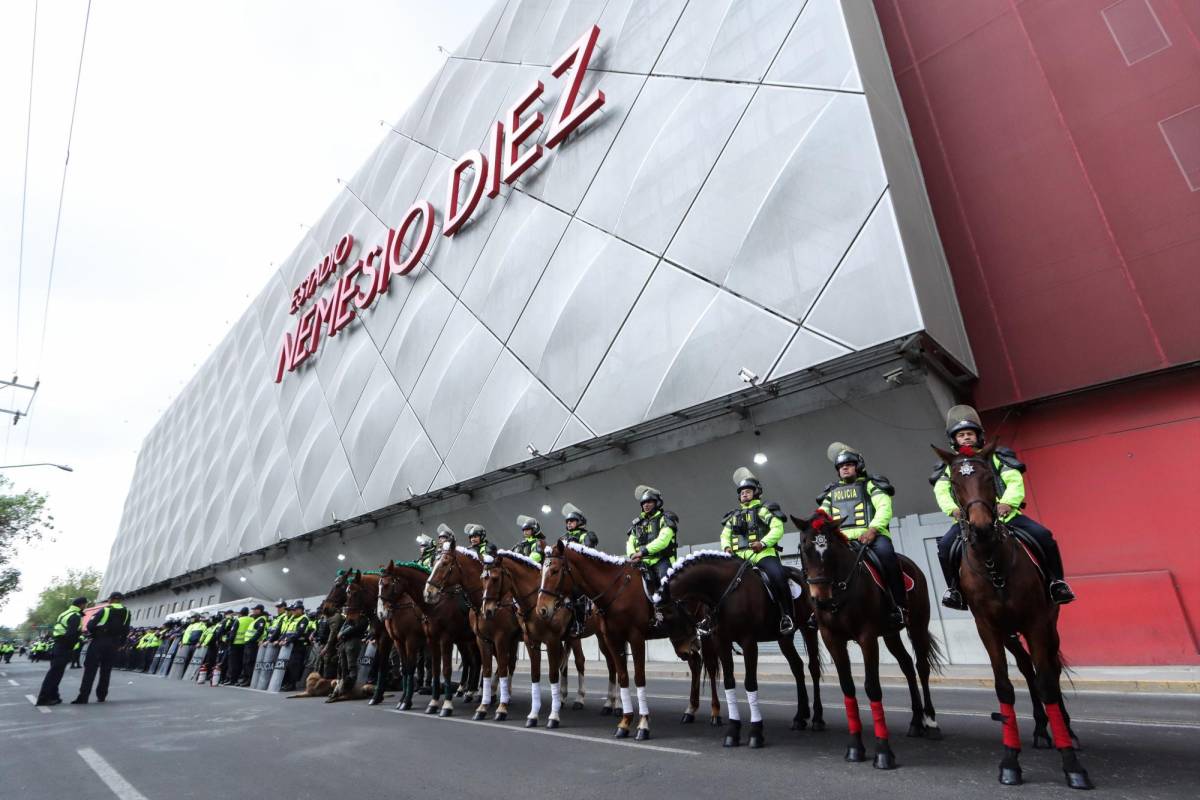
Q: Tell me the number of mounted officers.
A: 9